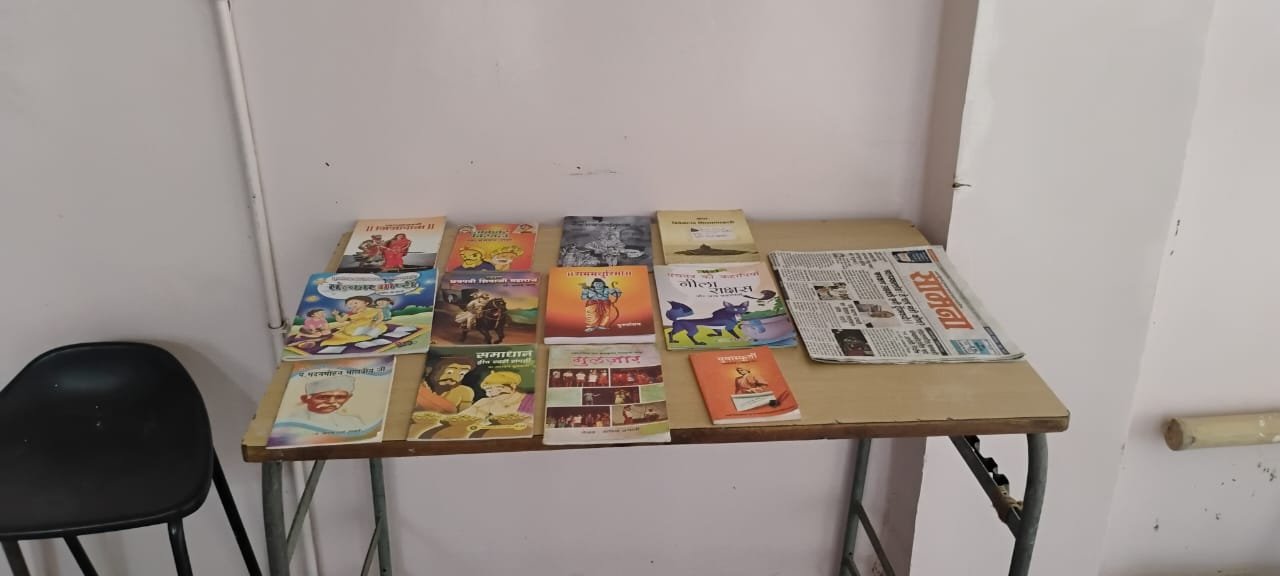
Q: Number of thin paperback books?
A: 12